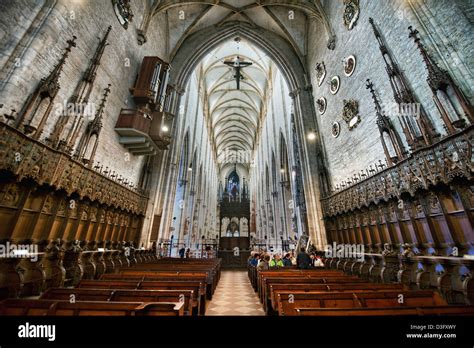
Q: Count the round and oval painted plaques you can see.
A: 4